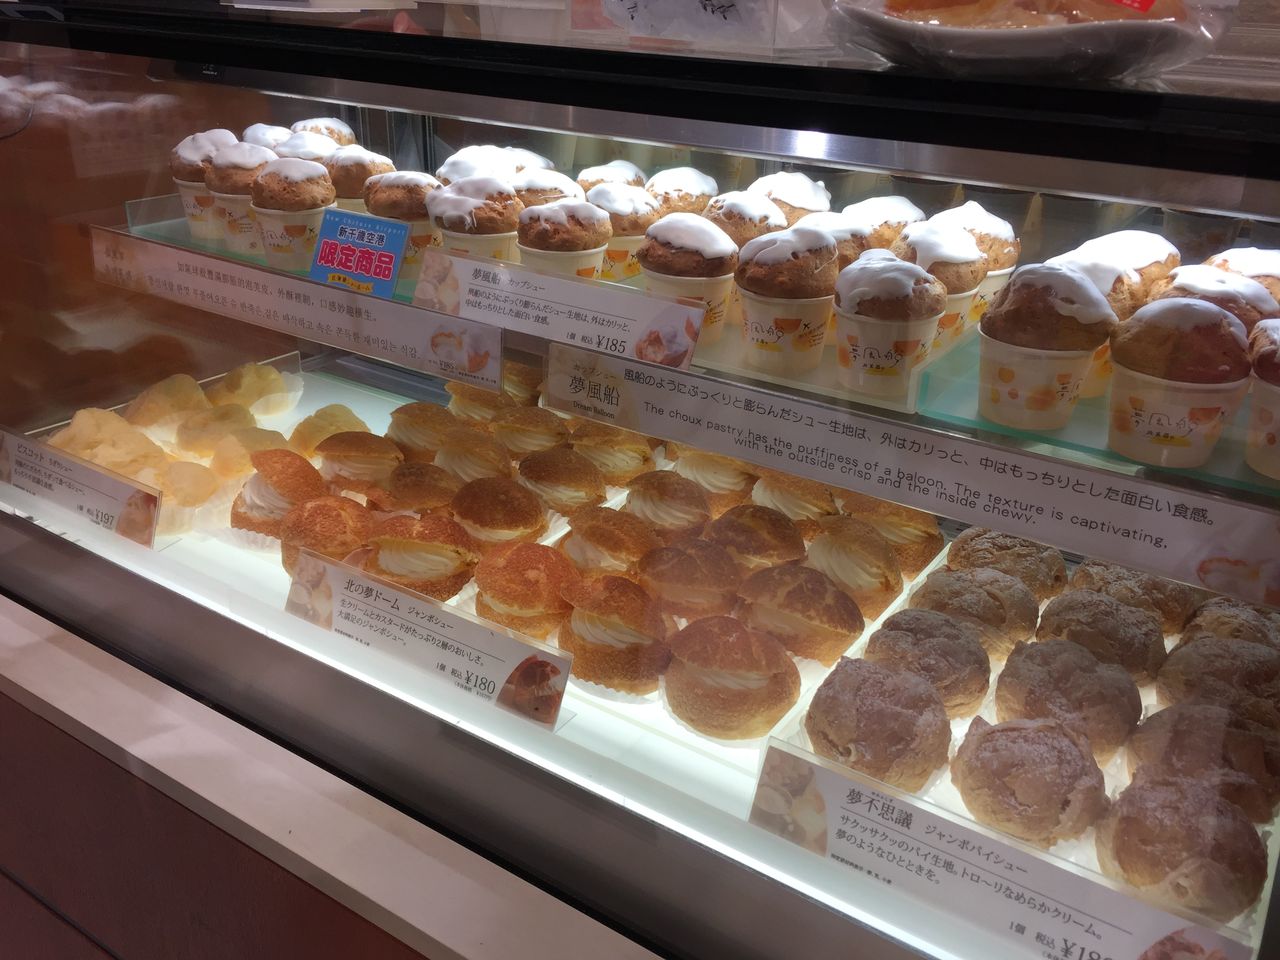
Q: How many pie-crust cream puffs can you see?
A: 12